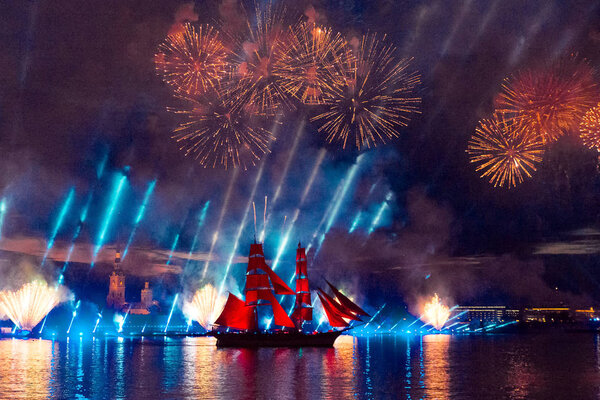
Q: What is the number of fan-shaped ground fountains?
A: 3